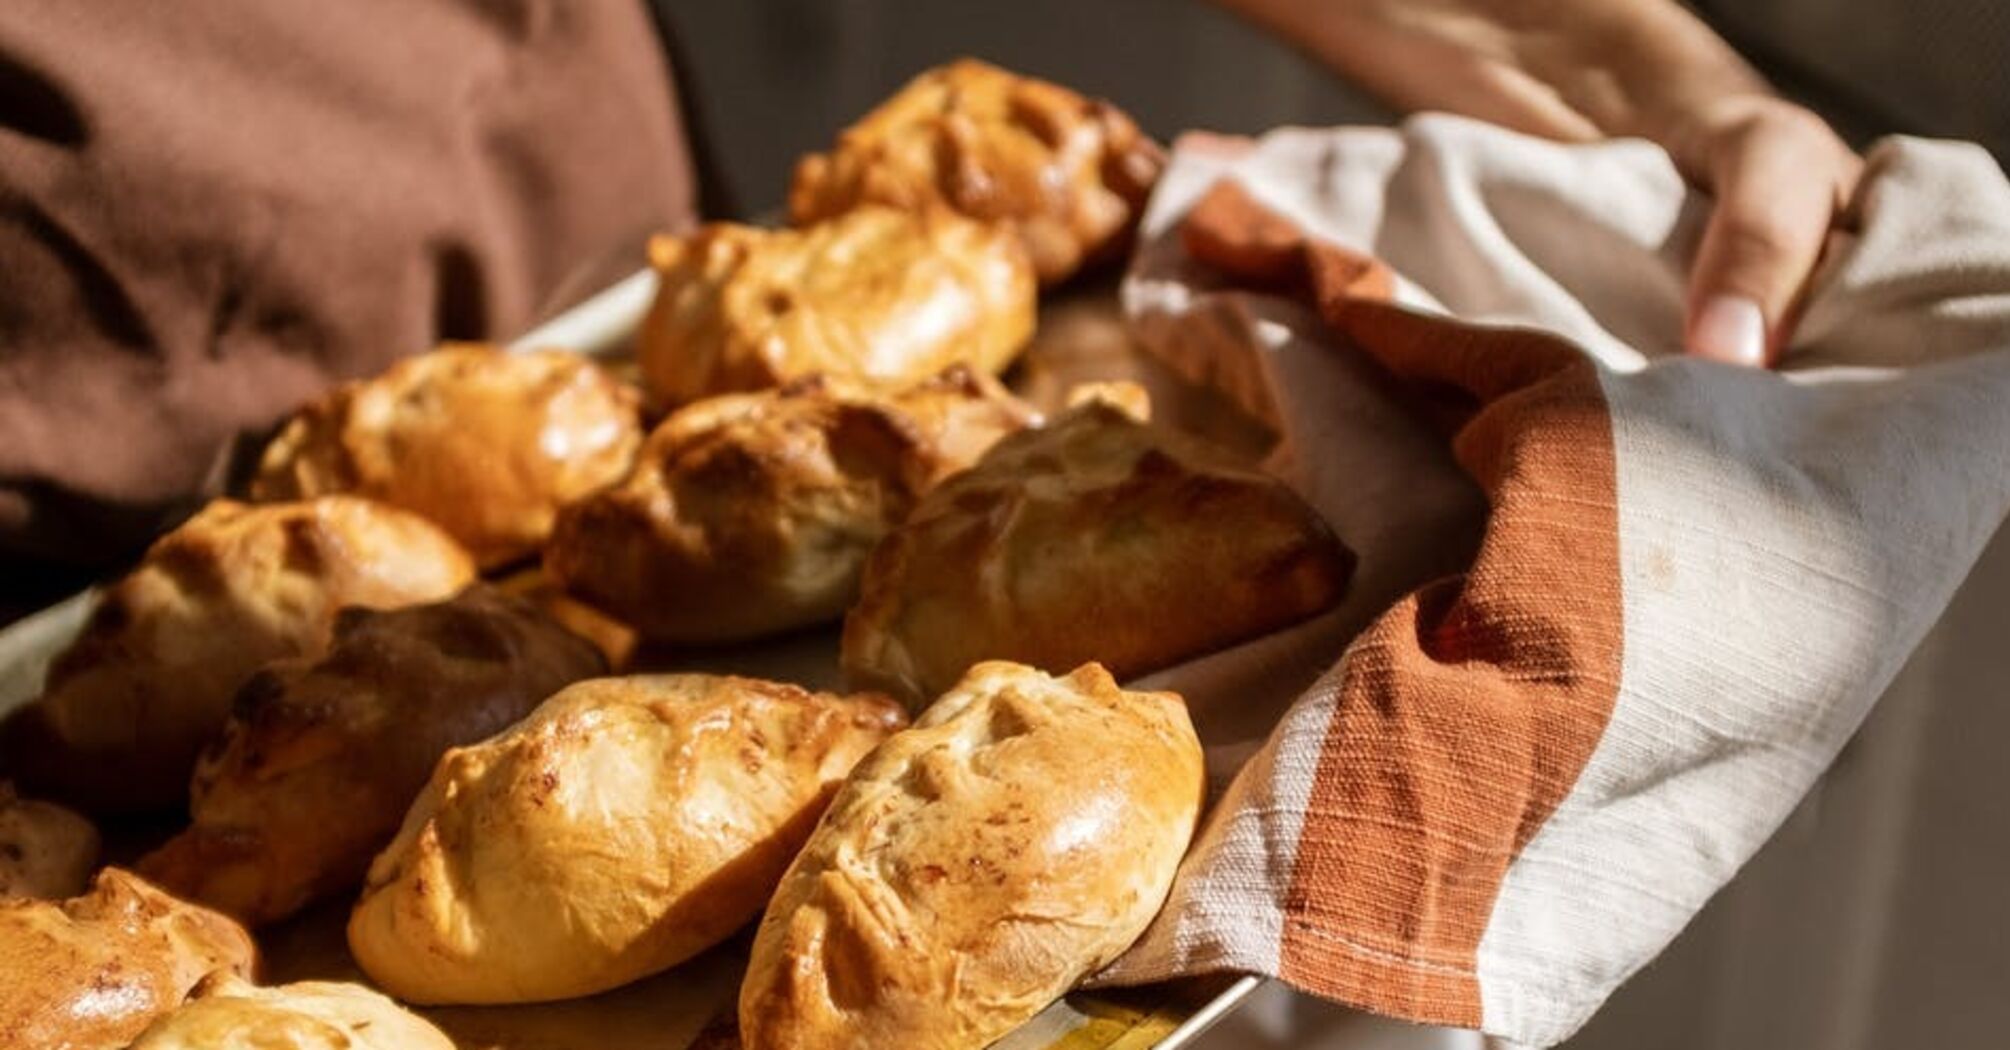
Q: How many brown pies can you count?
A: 12